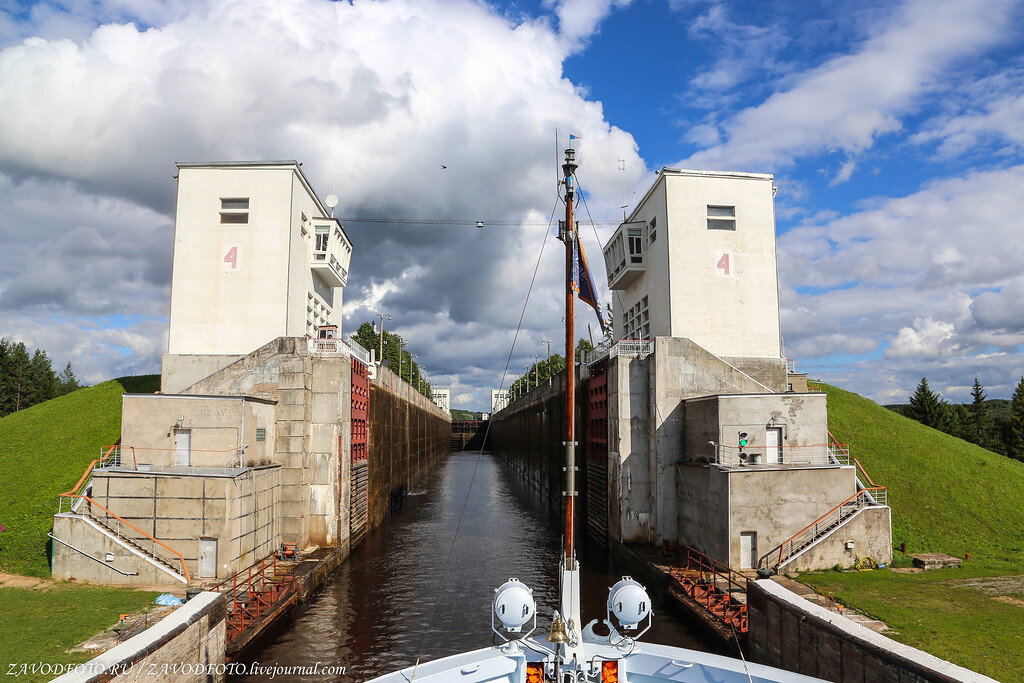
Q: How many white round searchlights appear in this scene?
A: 2